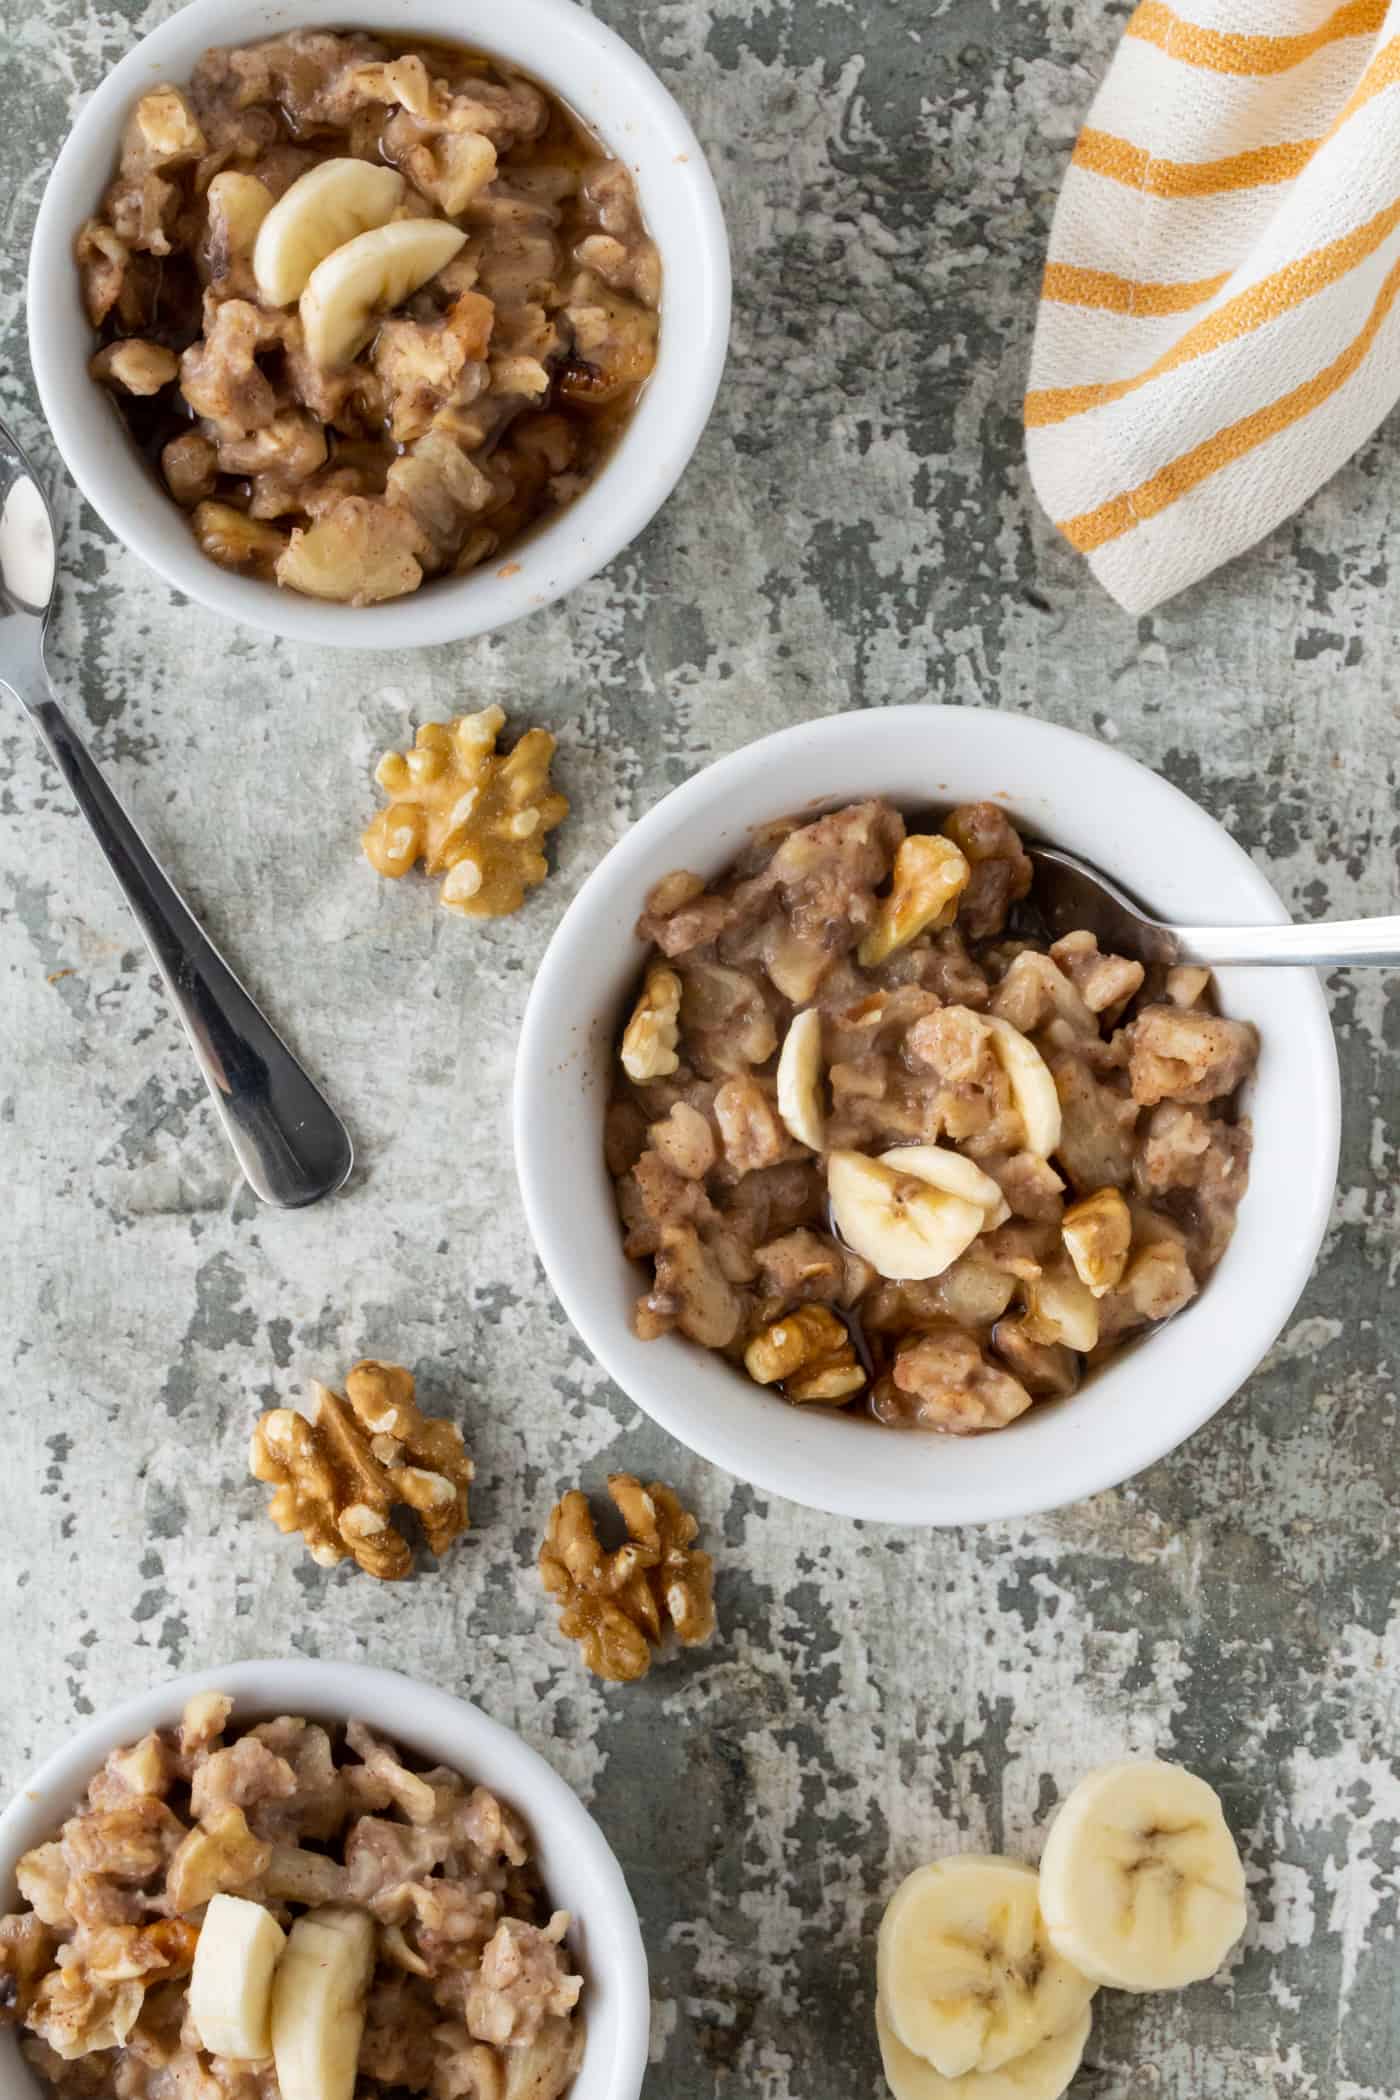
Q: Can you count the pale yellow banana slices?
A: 11